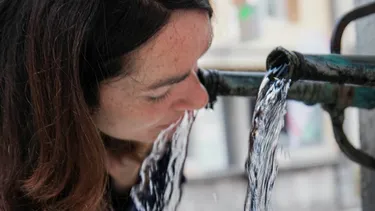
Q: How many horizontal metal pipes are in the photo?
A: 2